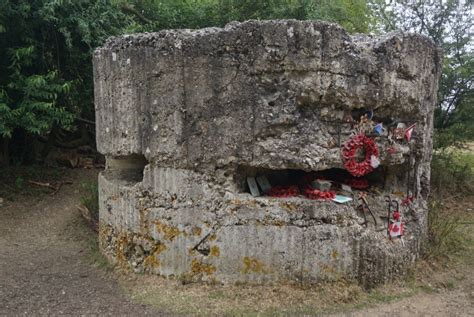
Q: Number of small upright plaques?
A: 2